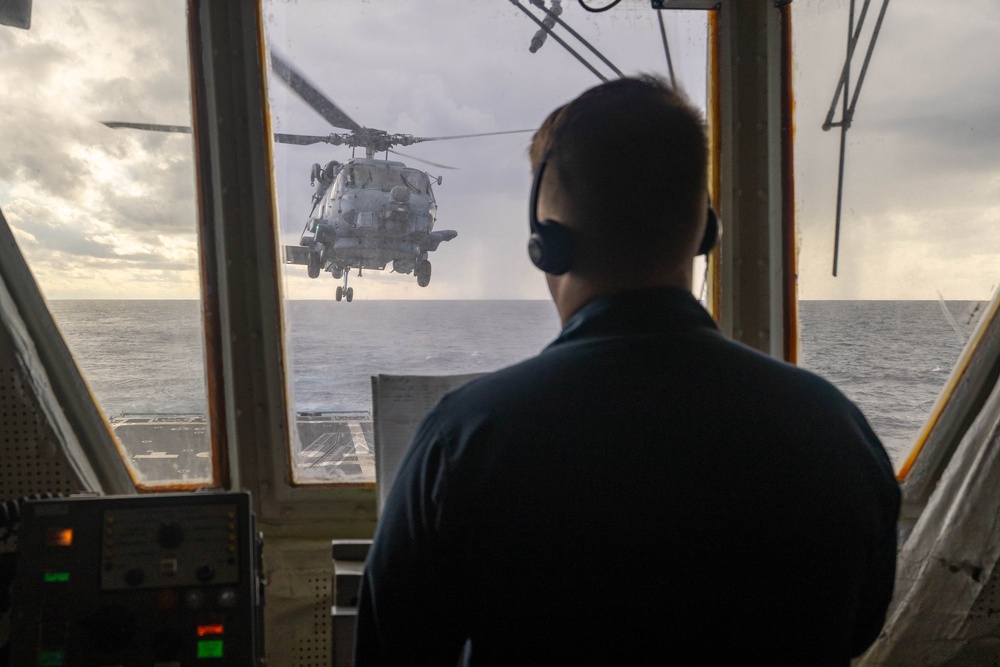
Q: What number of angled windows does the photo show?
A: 2